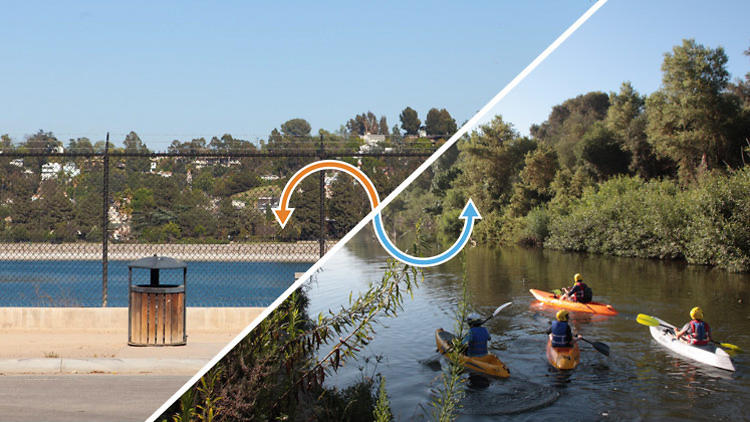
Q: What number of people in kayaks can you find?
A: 4